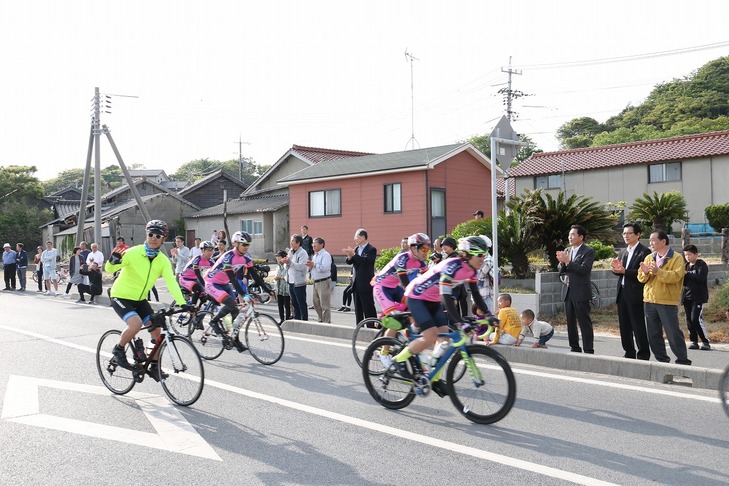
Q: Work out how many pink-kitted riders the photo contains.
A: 4